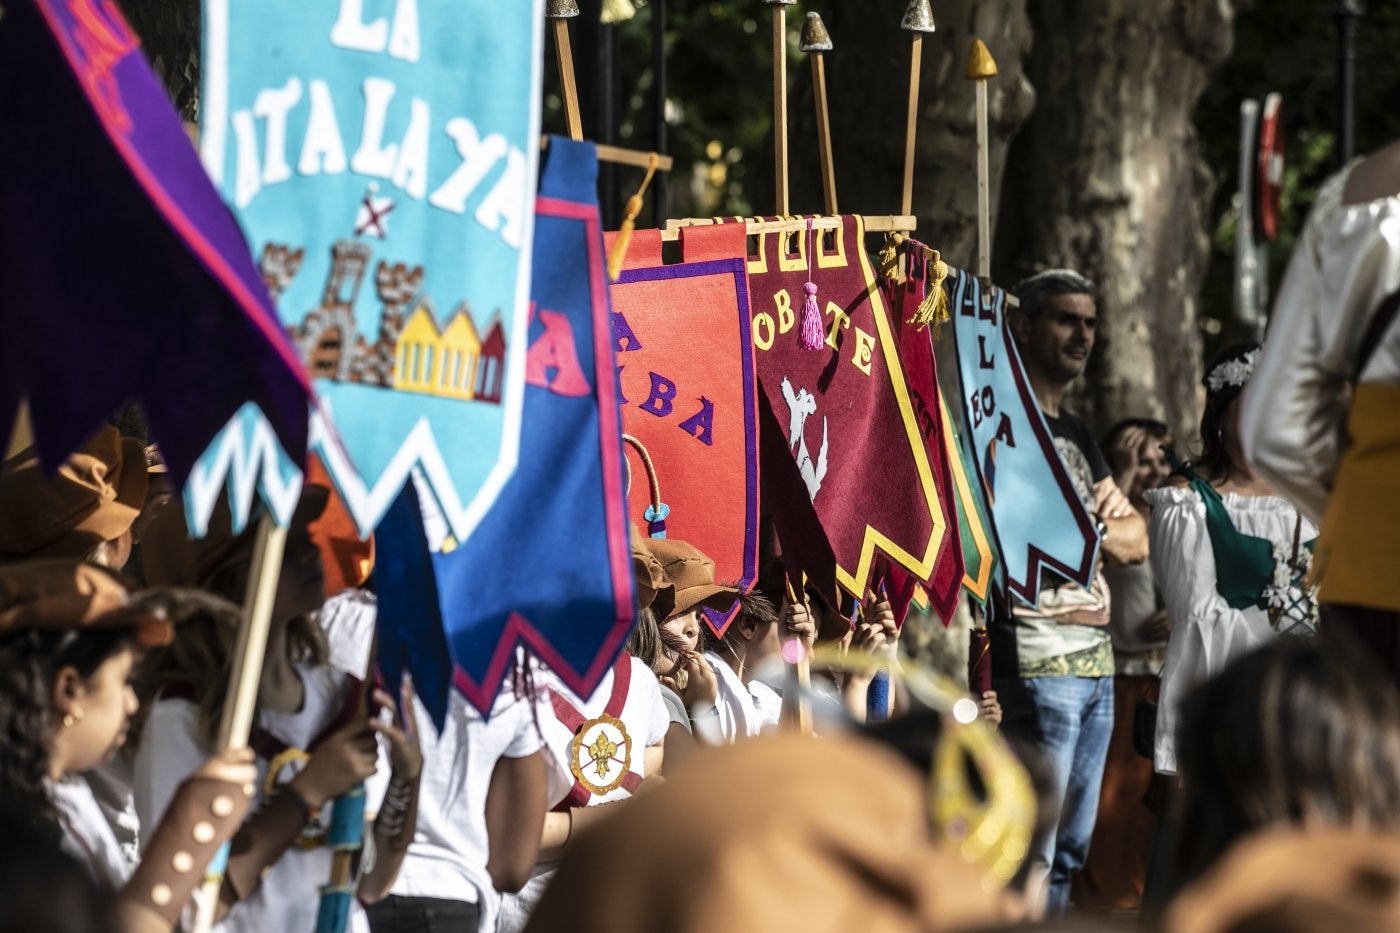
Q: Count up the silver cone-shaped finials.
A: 4